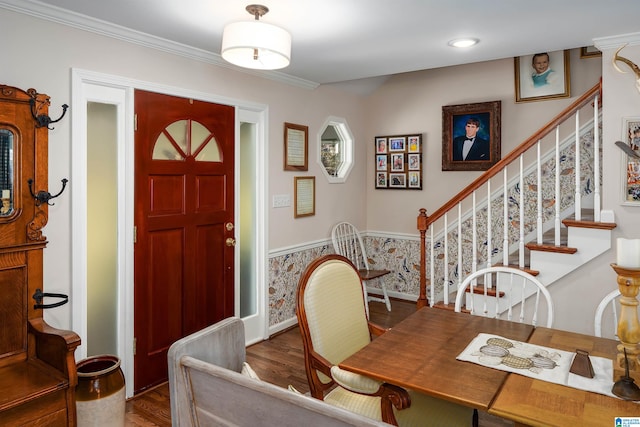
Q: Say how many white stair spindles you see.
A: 11